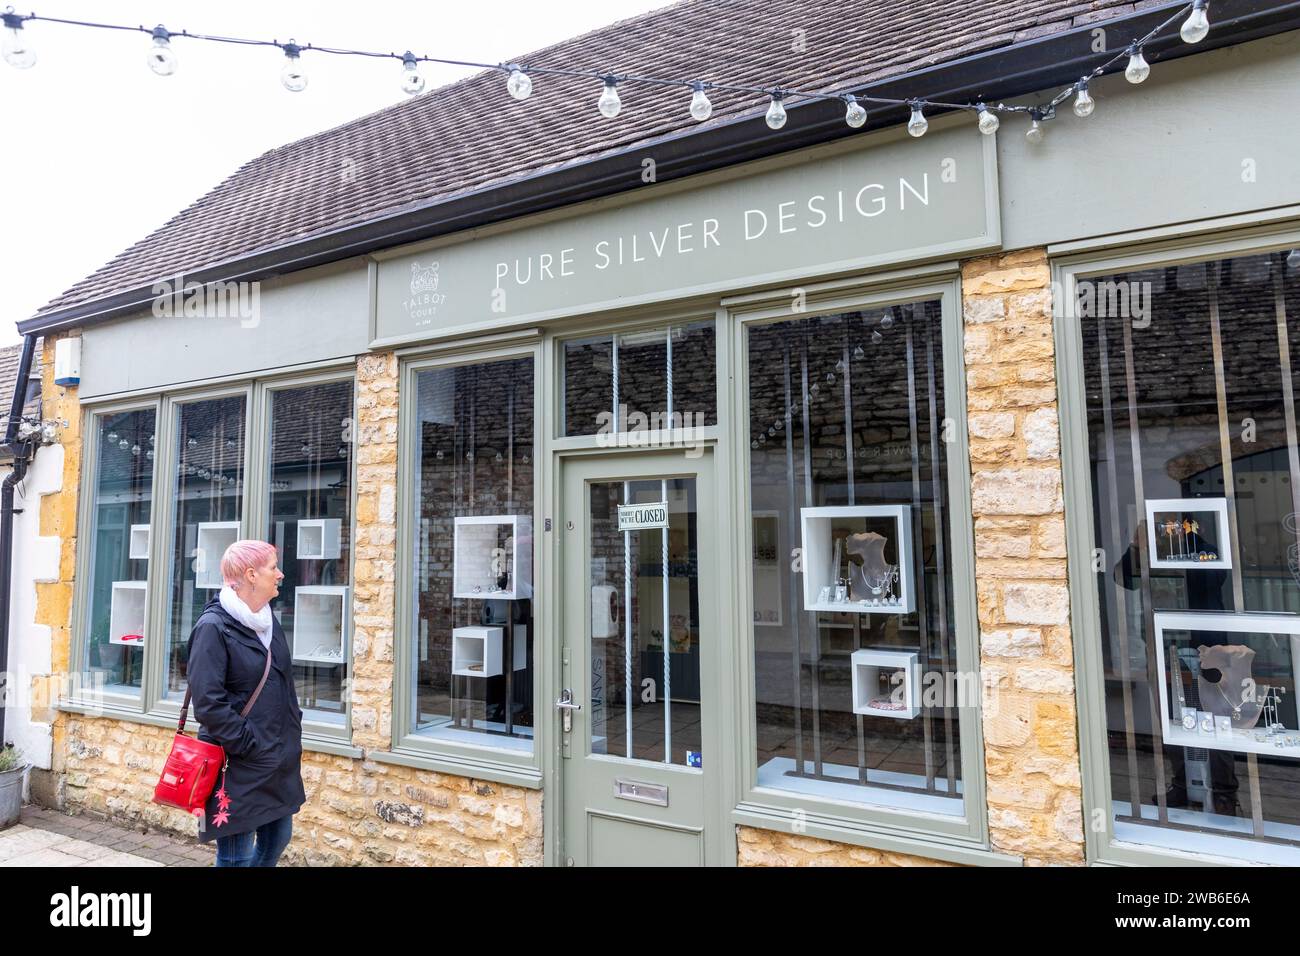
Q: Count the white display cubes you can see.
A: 11